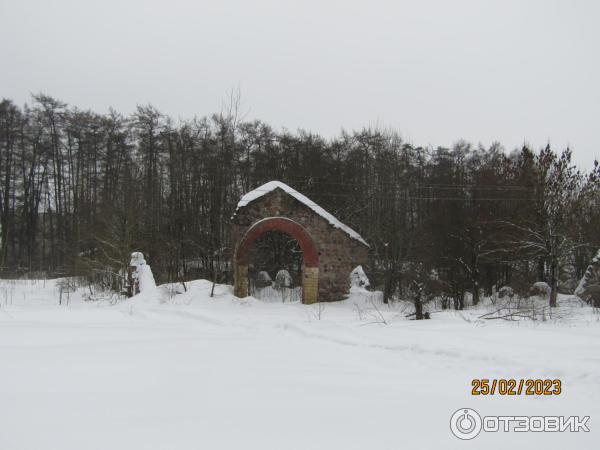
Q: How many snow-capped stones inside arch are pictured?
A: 2